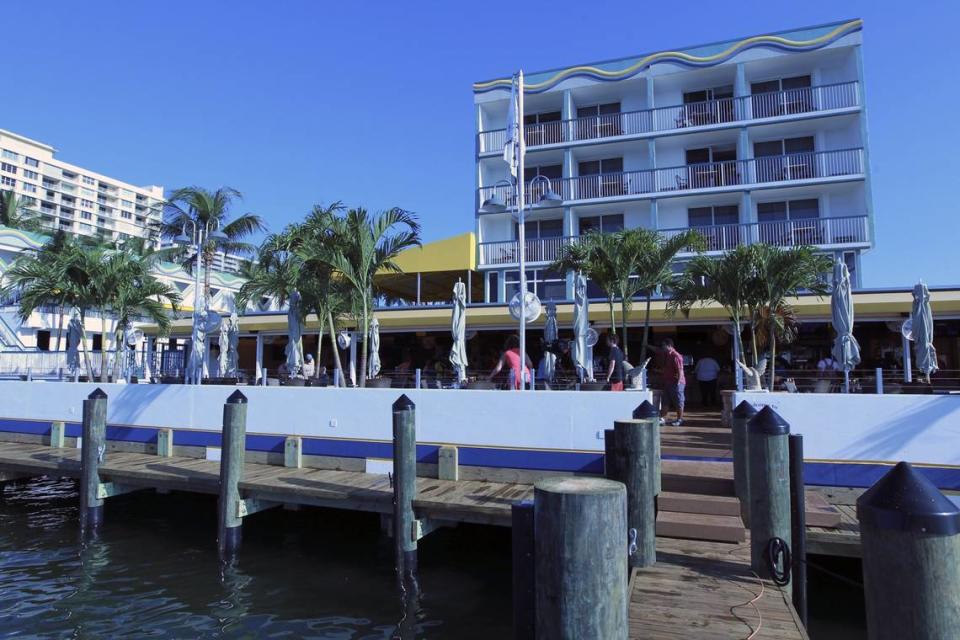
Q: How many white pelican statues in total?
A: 2